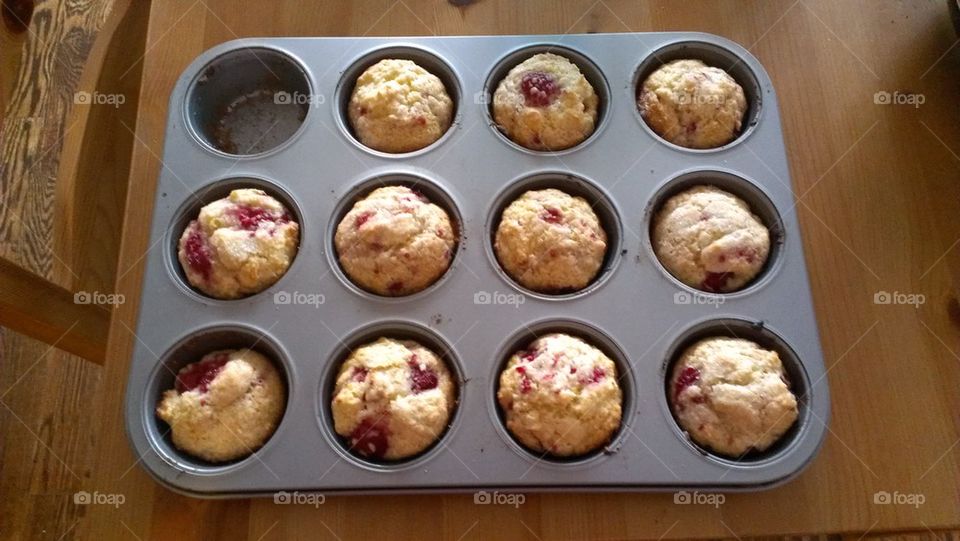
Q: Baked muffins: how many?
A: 11